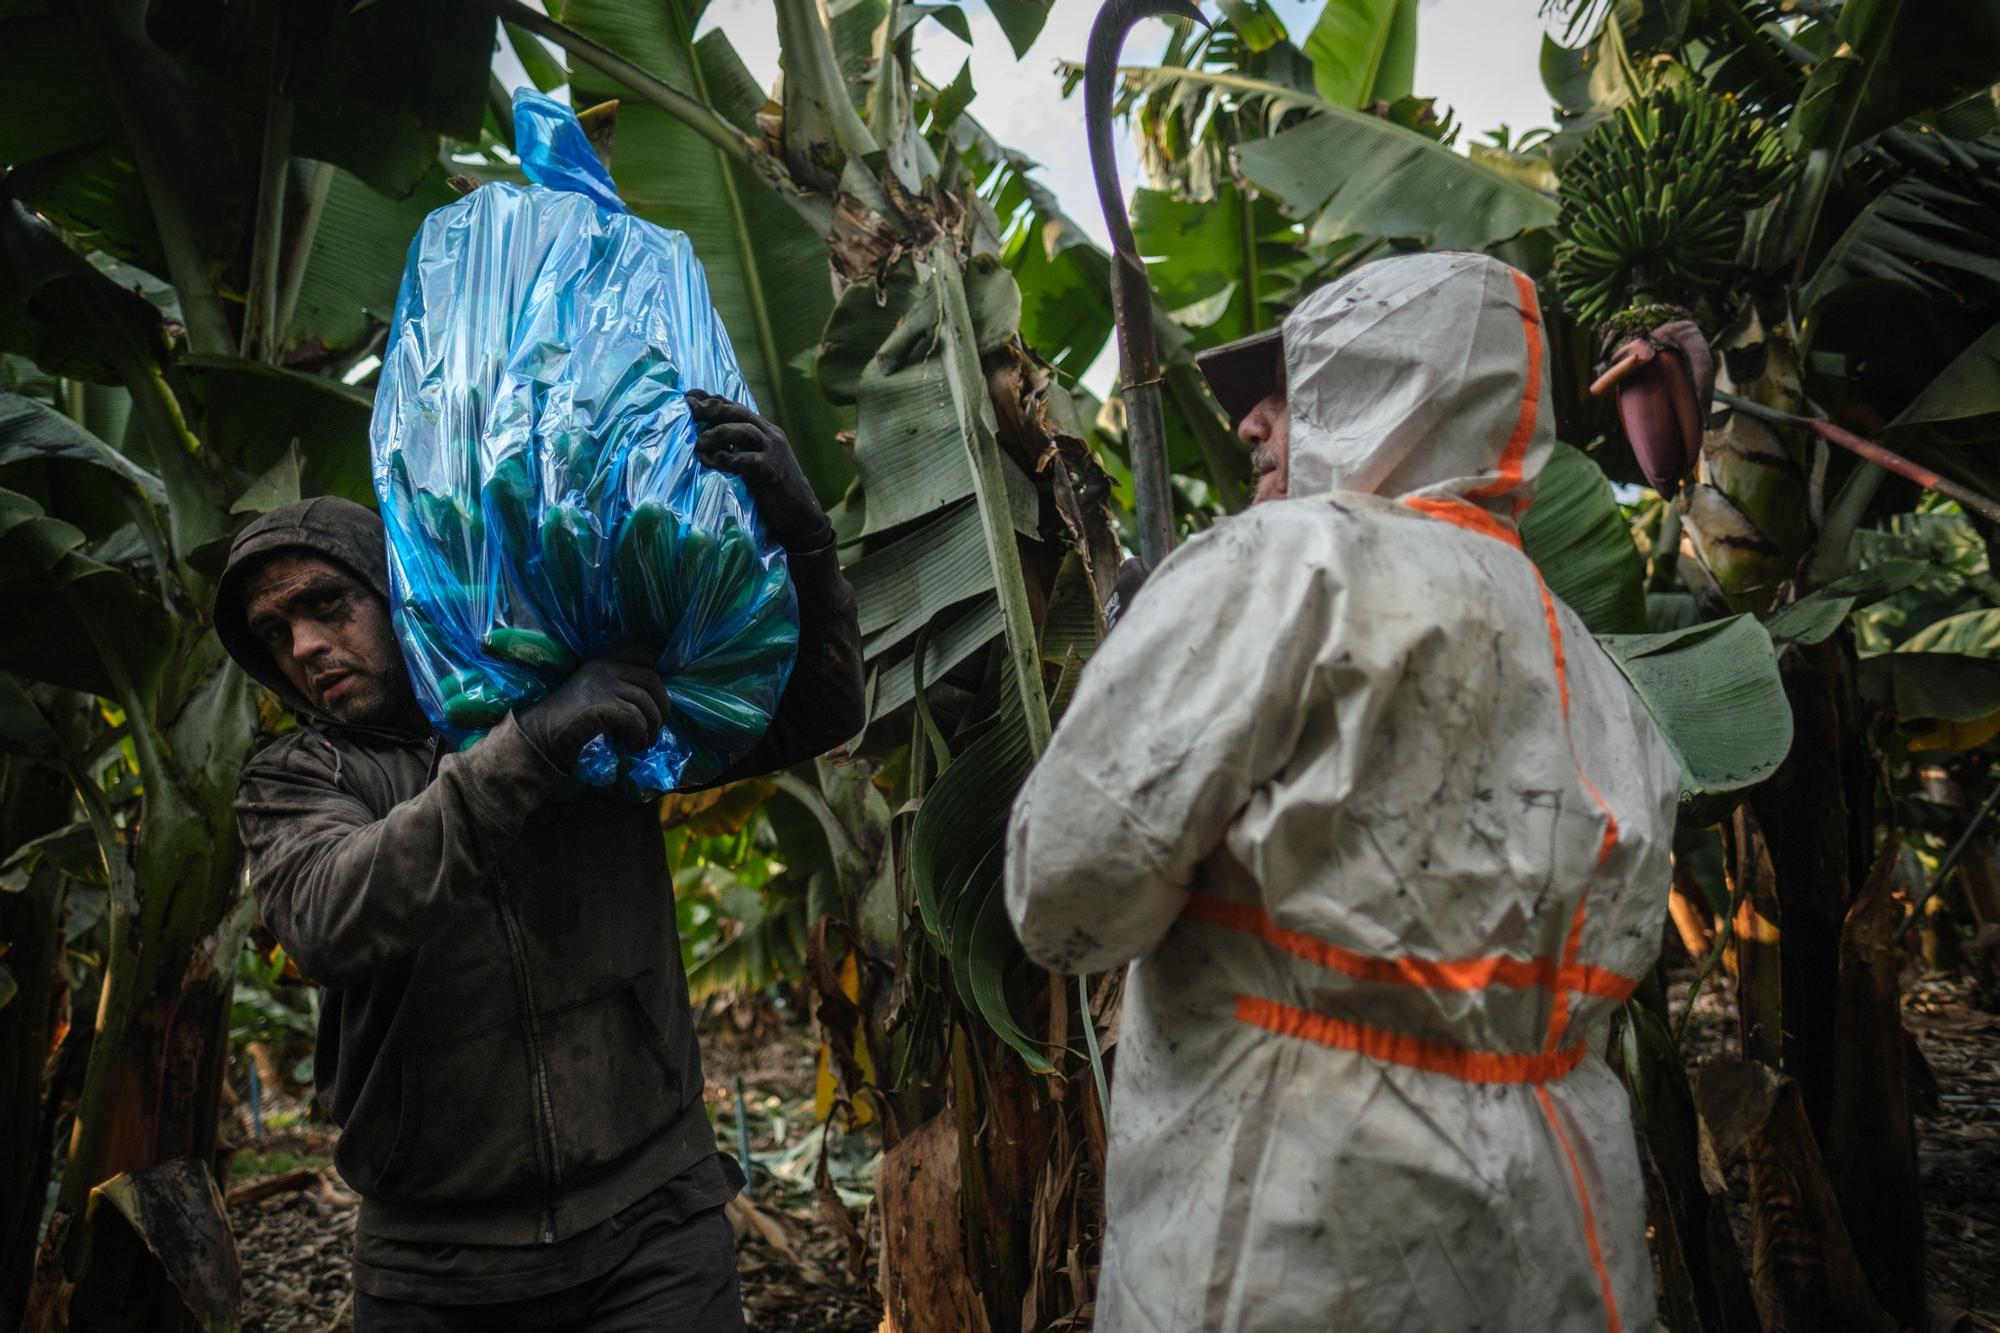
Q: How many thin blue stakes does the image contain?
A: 2